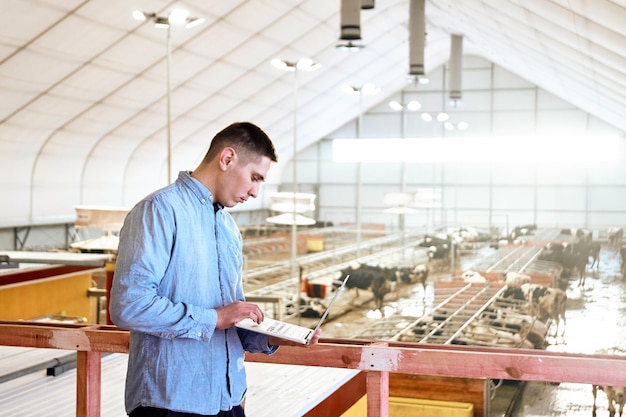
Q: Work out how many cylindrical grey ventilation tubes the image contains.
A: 4